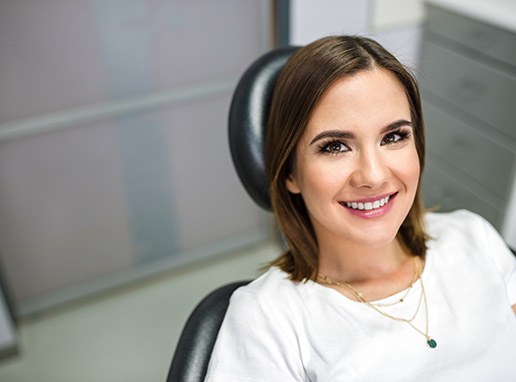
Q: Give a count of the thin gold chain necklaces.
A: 3